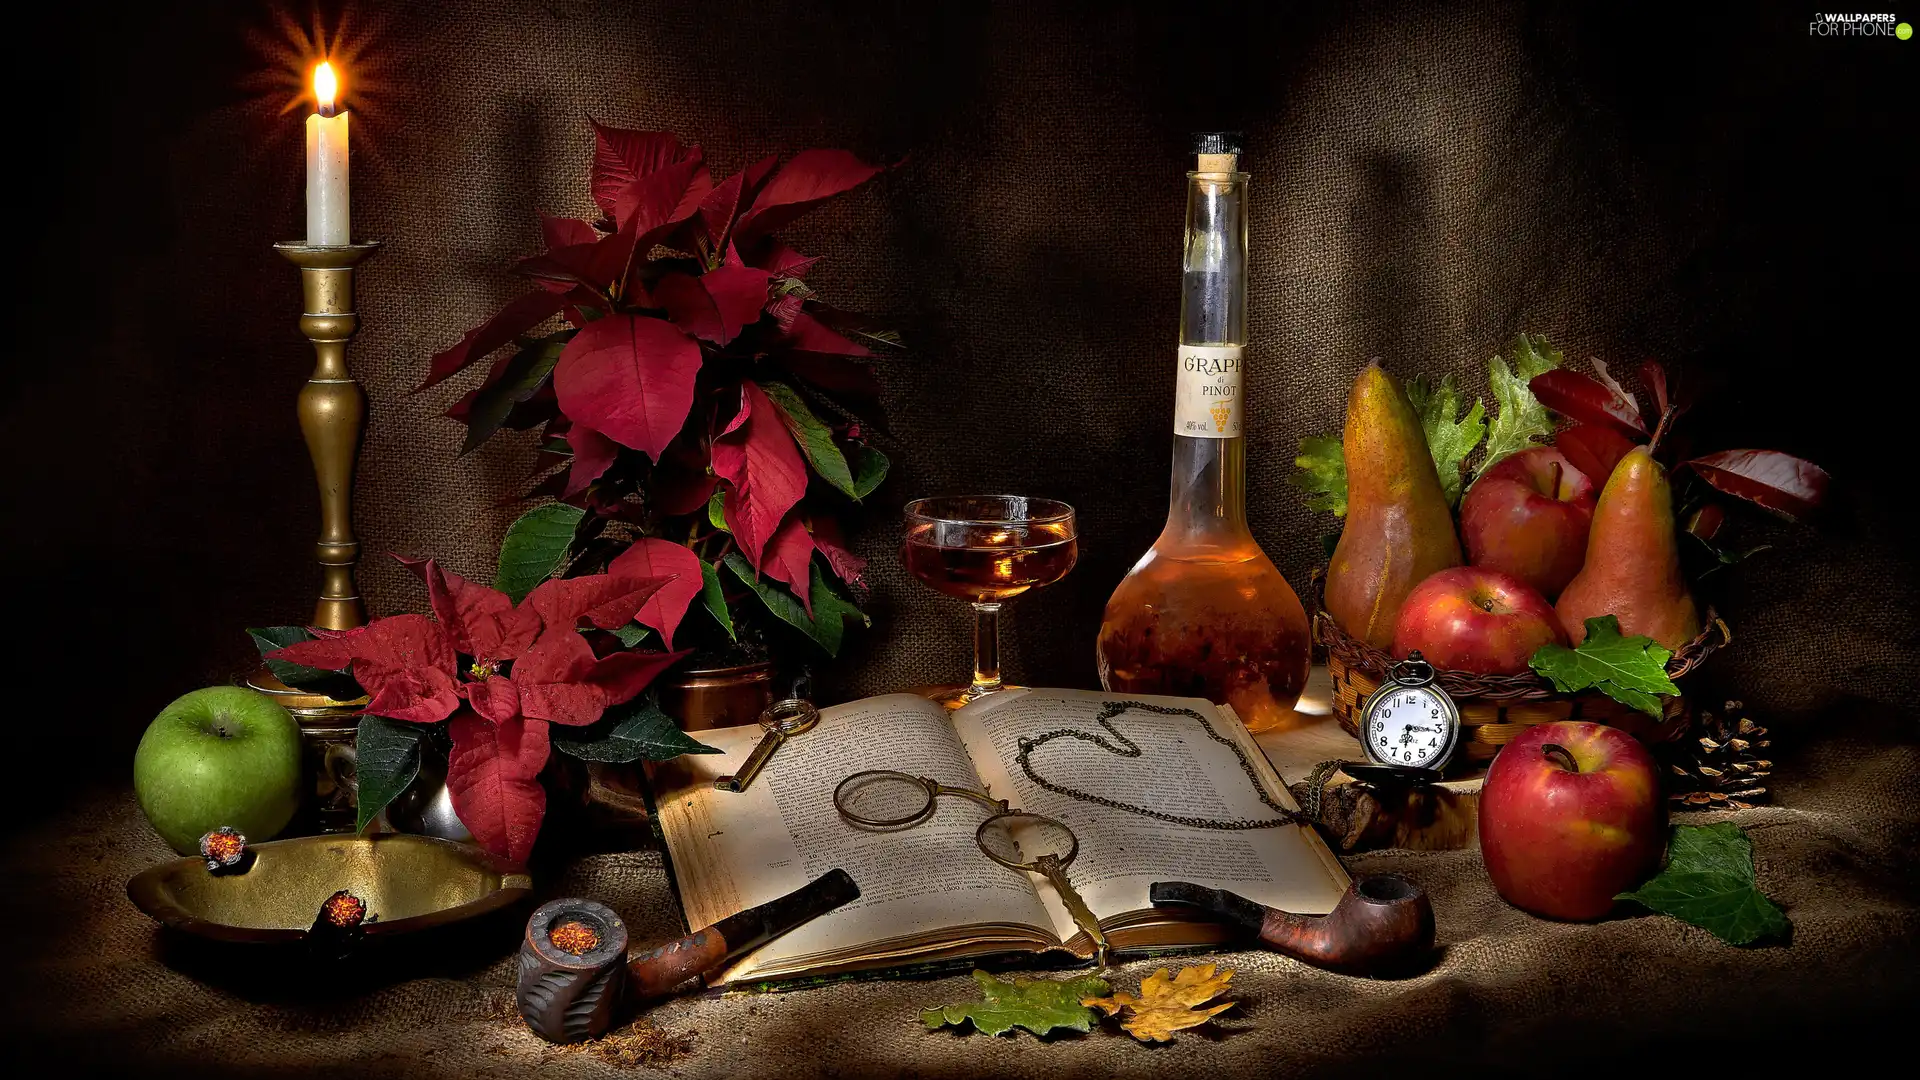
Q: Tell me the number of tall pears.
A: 2